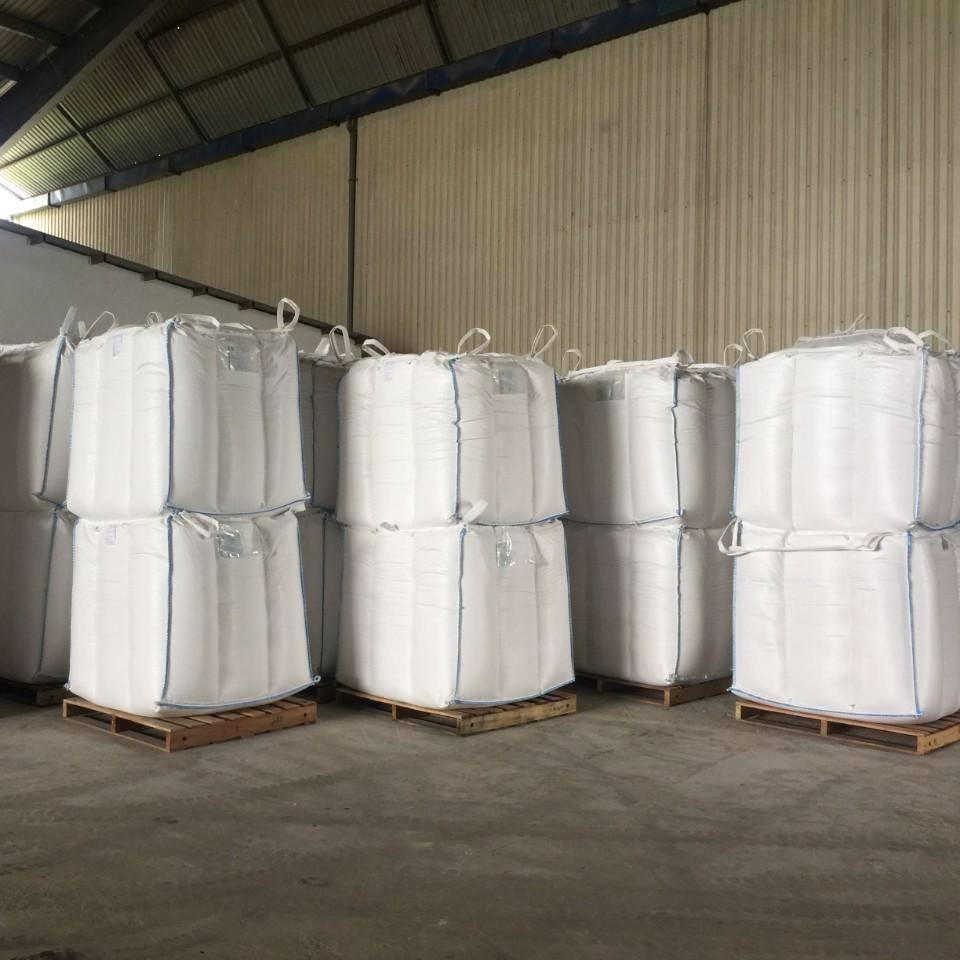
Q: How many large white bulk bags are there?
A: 12